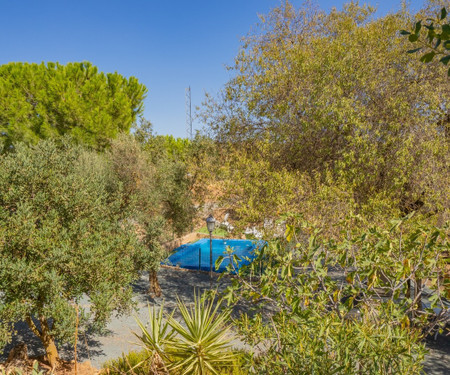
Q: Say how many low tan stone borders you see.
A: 1